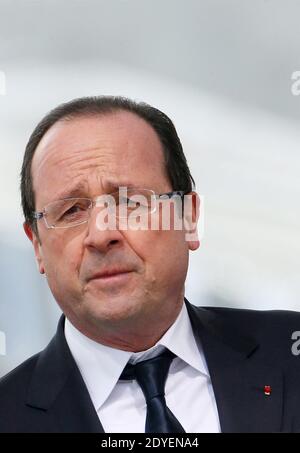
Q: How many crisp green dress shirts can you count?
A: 0